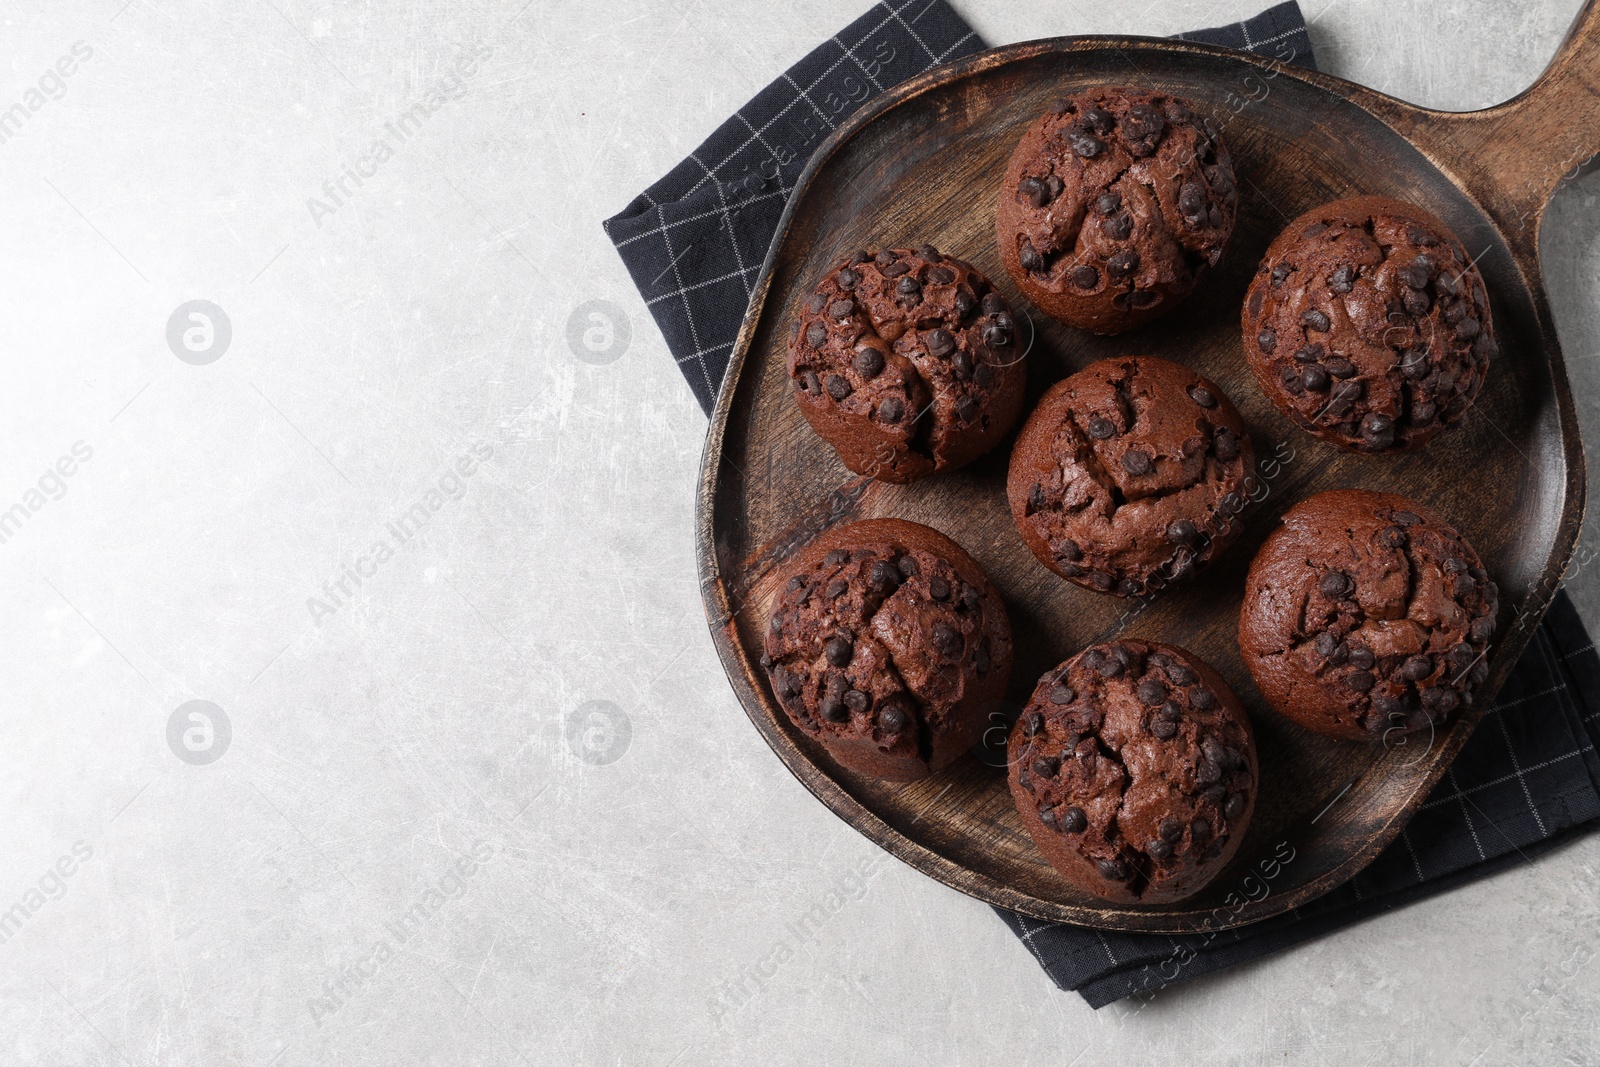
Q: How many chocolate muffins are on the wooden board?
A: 7